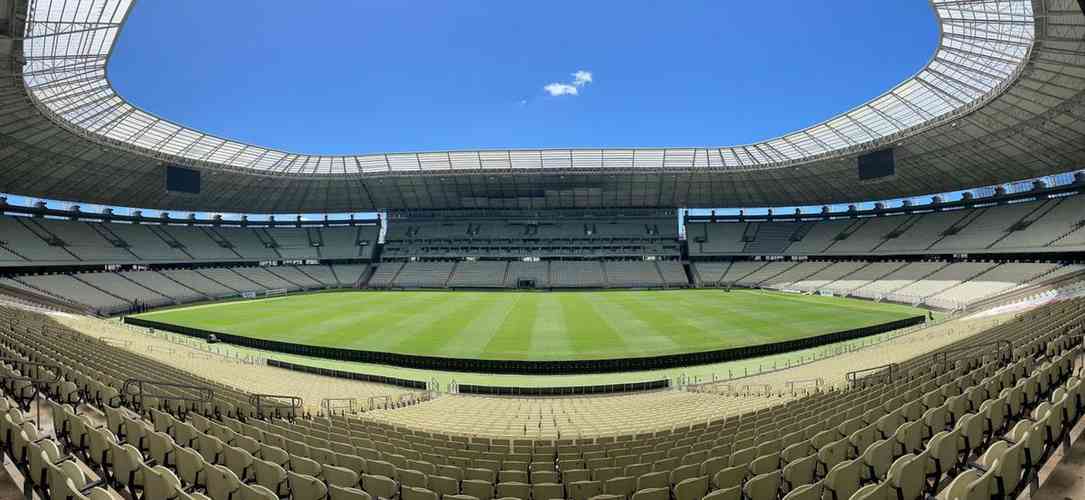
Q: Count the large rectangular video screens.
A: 2